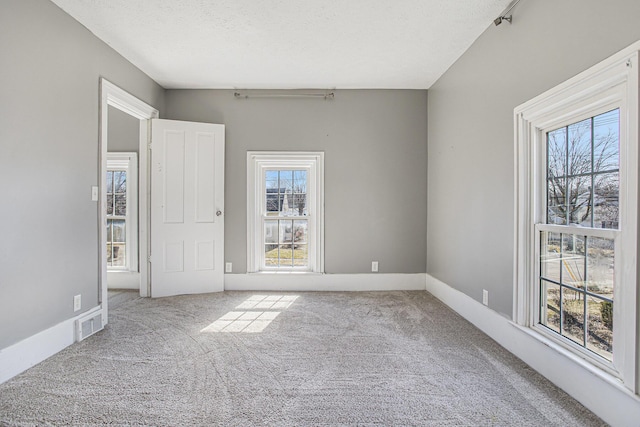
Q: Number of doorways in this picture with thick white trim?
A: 1